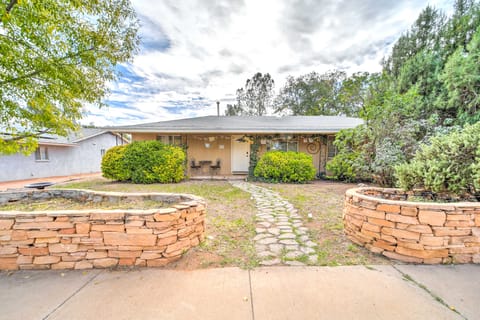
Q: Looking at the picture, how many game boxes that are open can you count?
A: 0